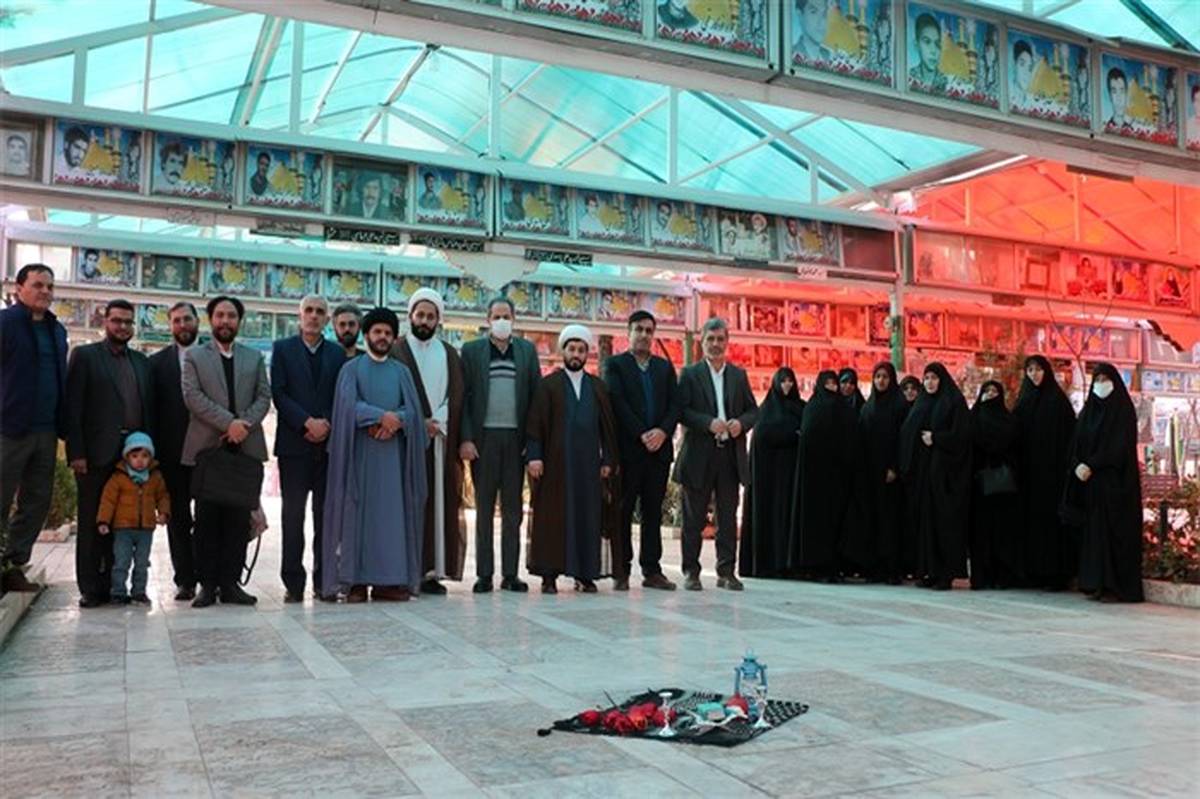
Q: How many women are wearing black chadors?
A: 9